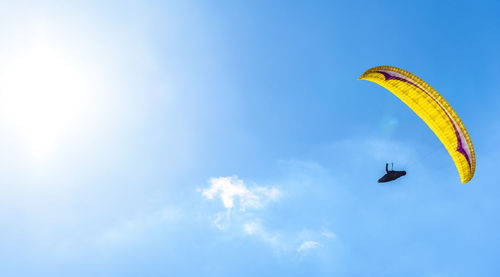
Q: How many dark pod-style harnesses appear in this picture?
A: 1